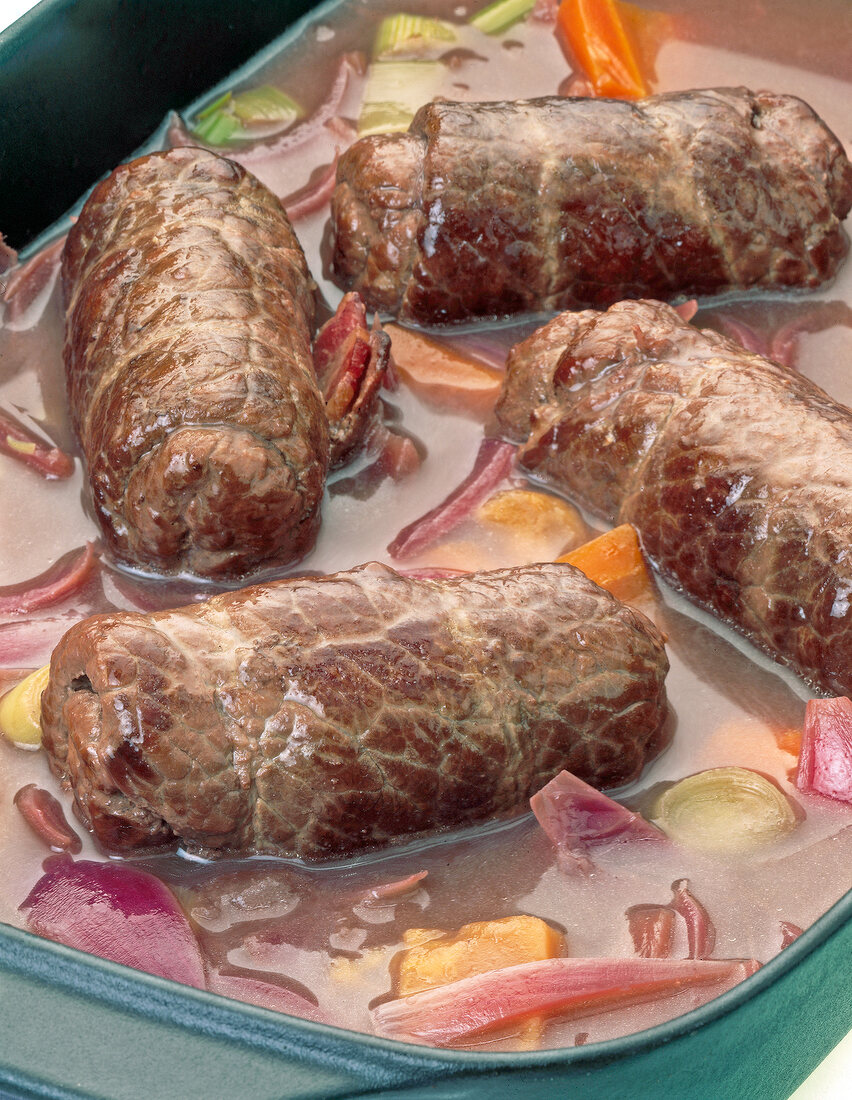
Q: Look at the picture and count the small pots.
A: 0